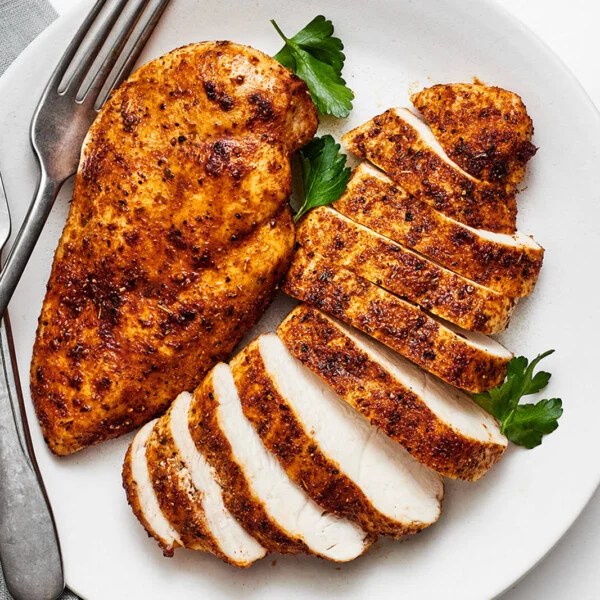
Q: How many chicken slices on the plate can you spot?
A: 10